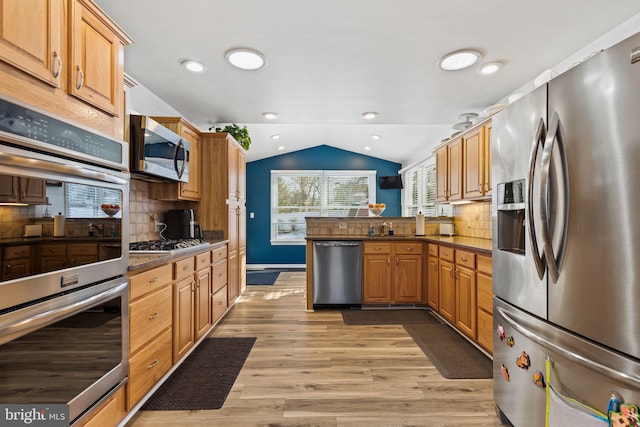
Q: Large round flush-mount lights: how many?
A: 2